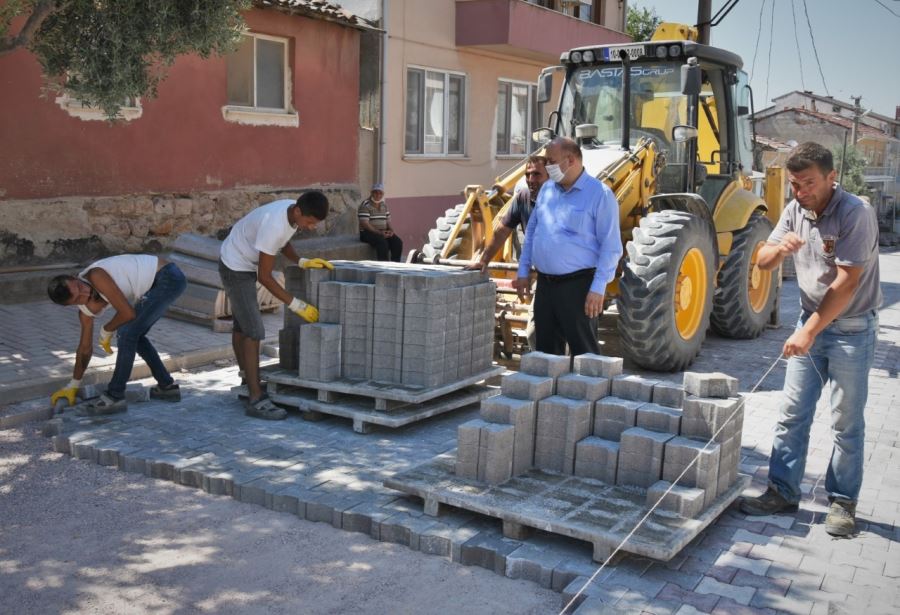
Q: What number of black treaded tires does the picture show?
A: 3